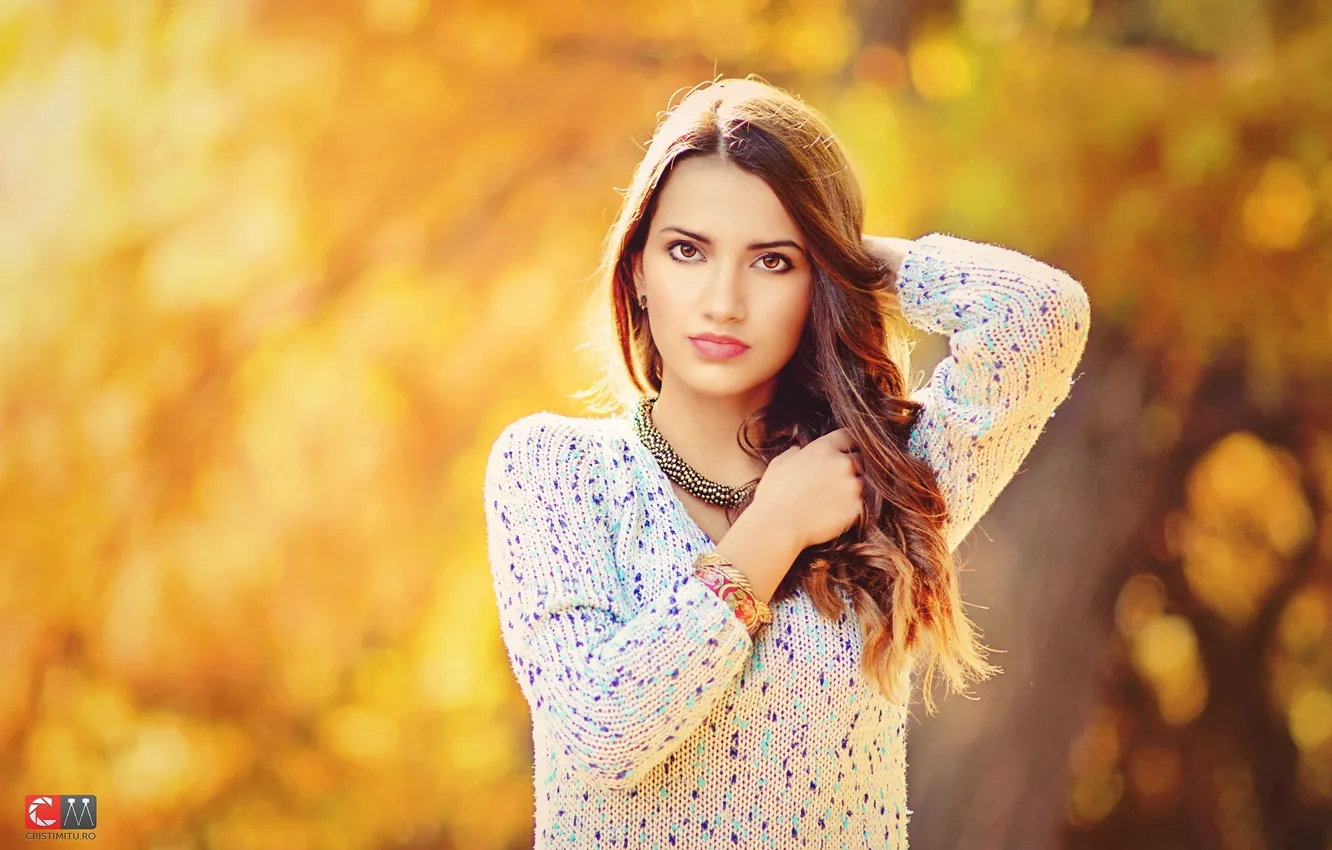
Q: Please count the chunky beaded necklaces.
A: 1